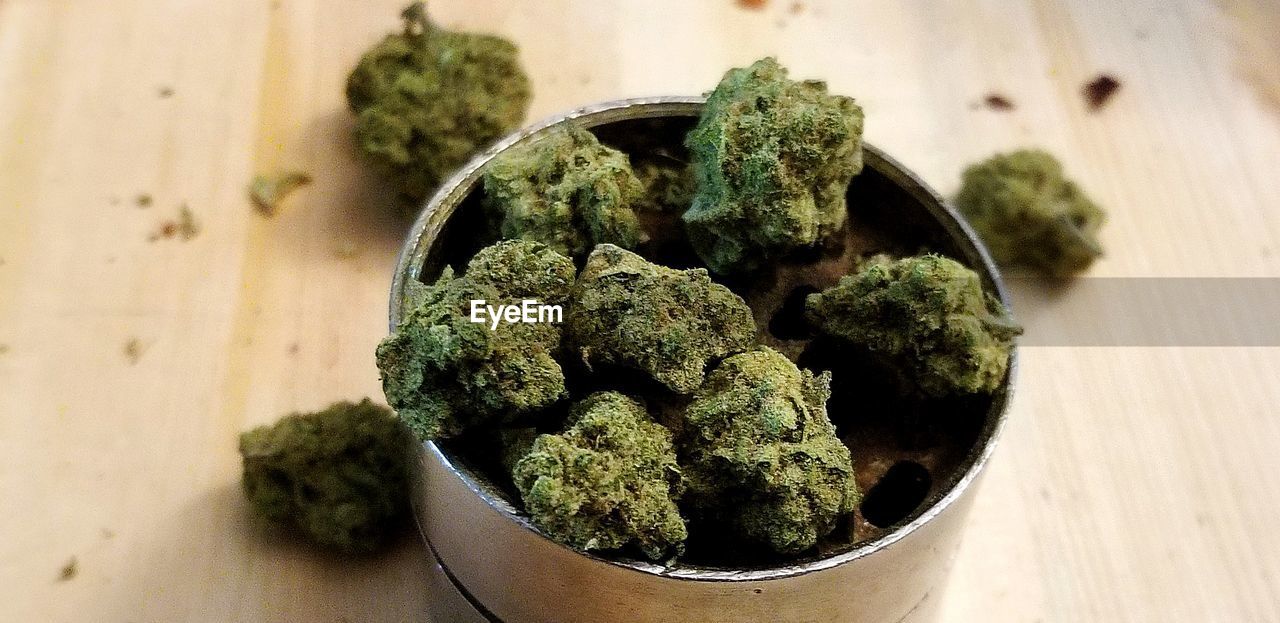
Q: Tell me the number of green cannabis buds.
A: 10